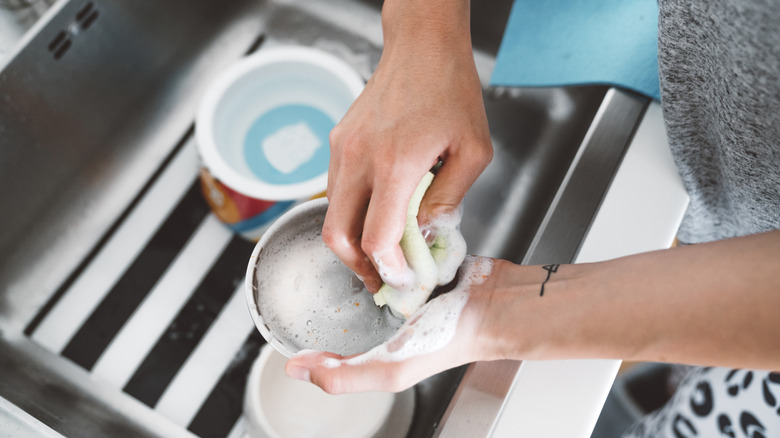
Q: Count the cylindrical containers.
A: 3